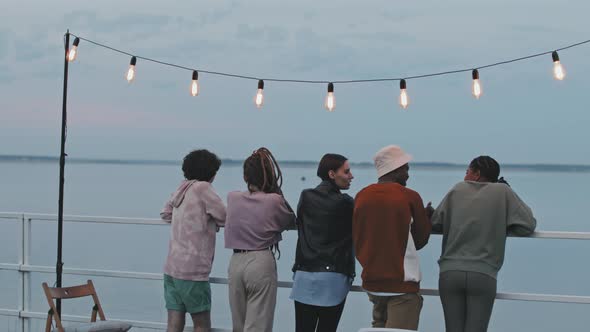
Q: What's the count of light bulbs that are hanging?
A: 8